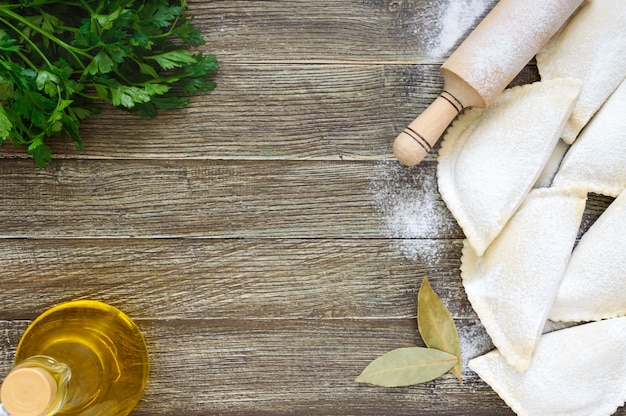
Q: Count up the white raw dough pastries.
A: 6